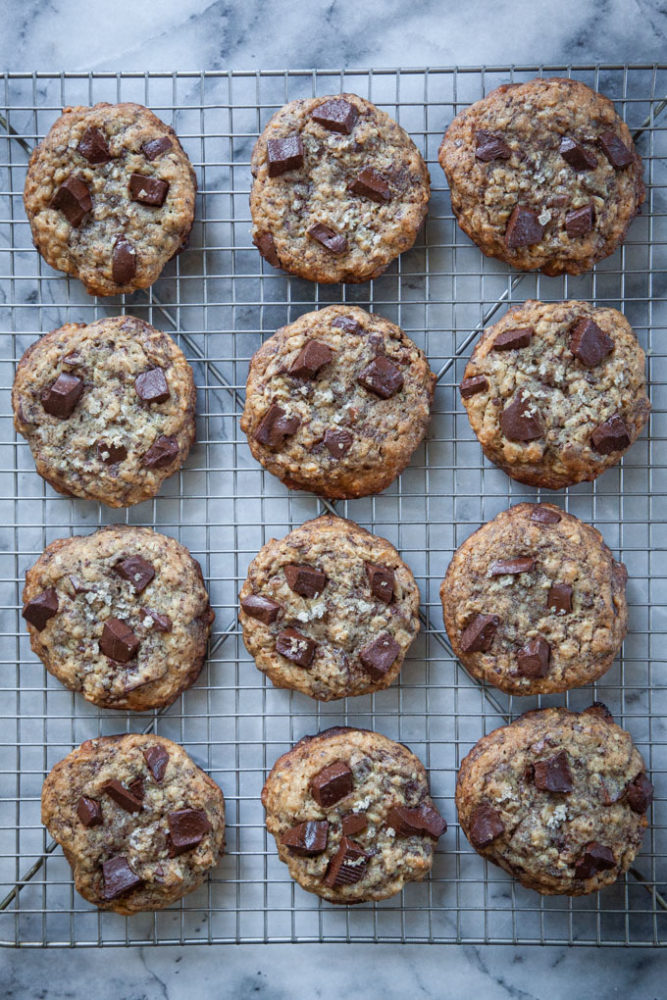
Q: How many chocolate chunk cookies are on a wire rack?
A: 12